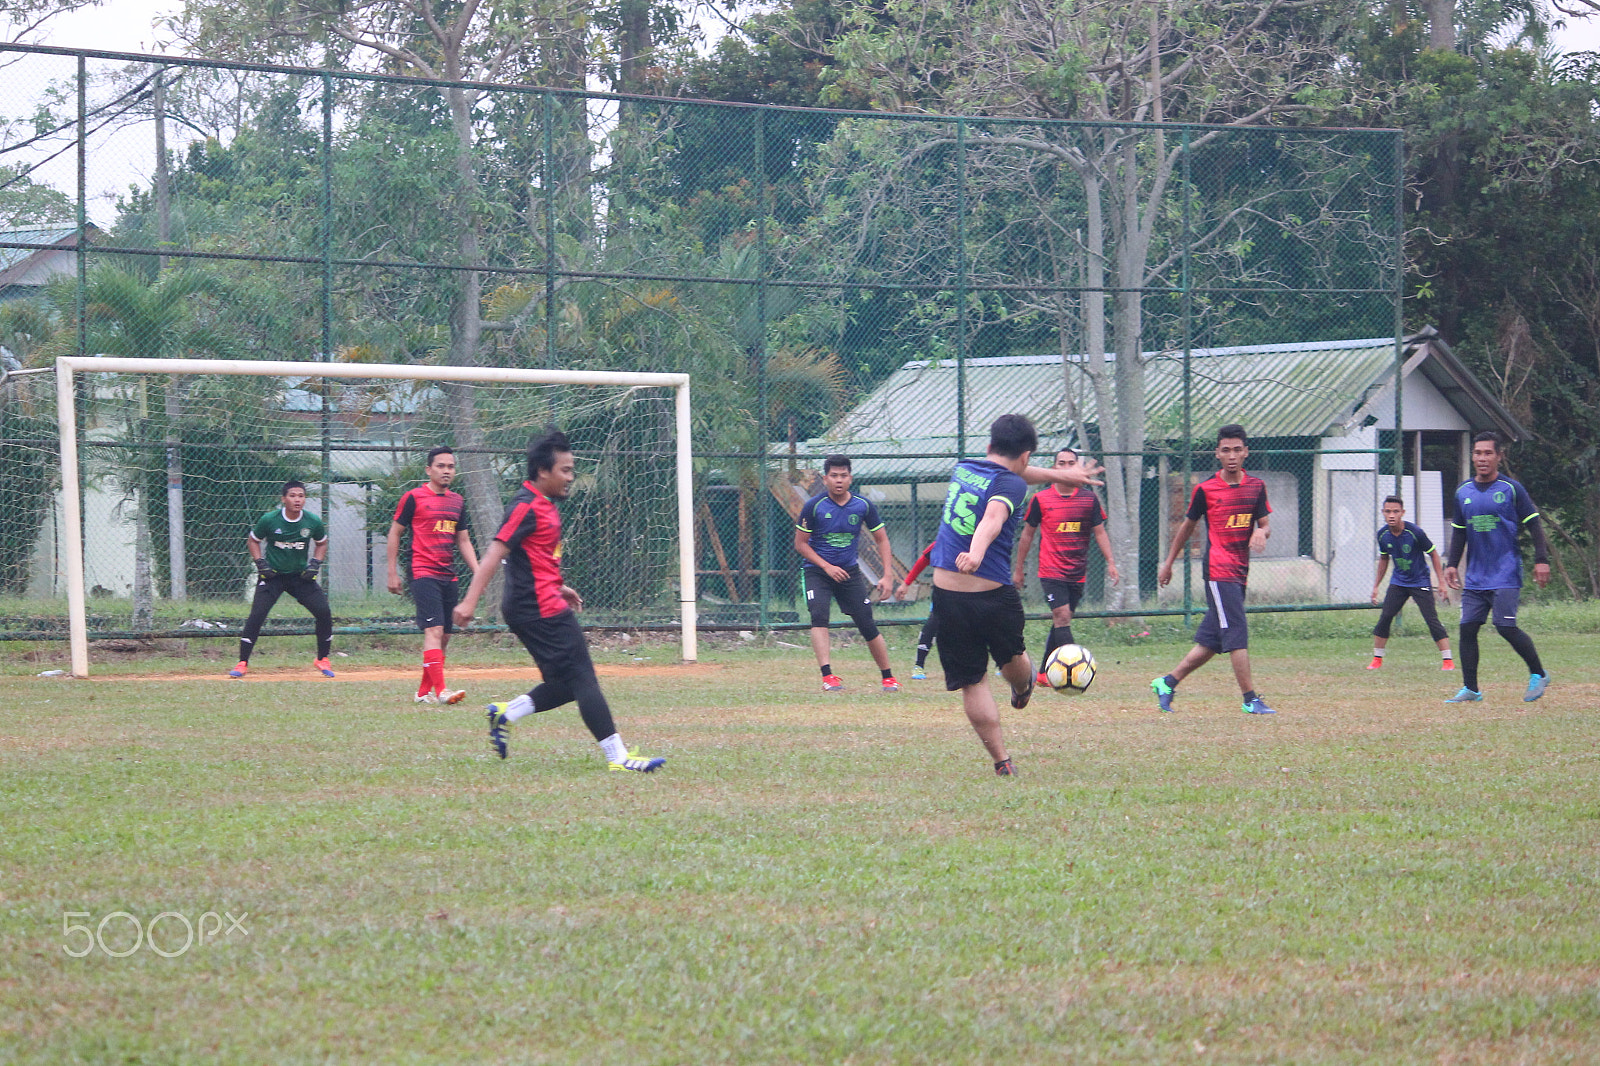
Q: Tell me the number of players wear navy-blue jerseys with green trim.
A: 4